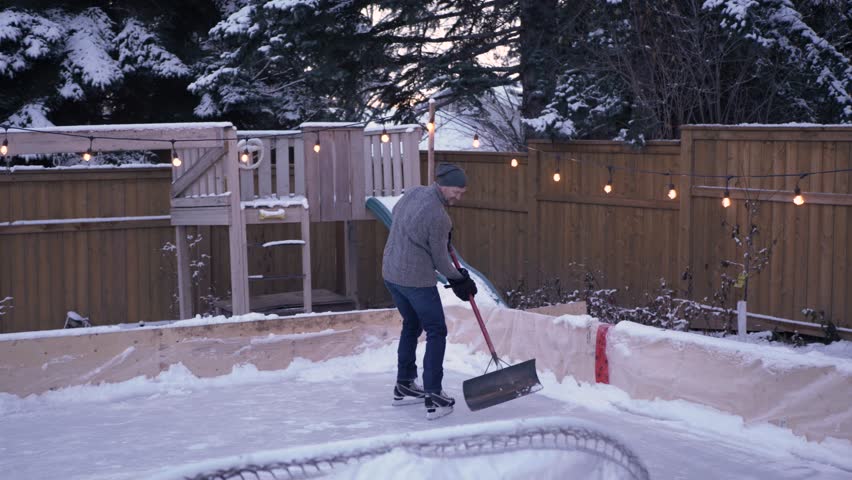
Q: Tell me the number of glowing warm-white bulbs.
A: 14